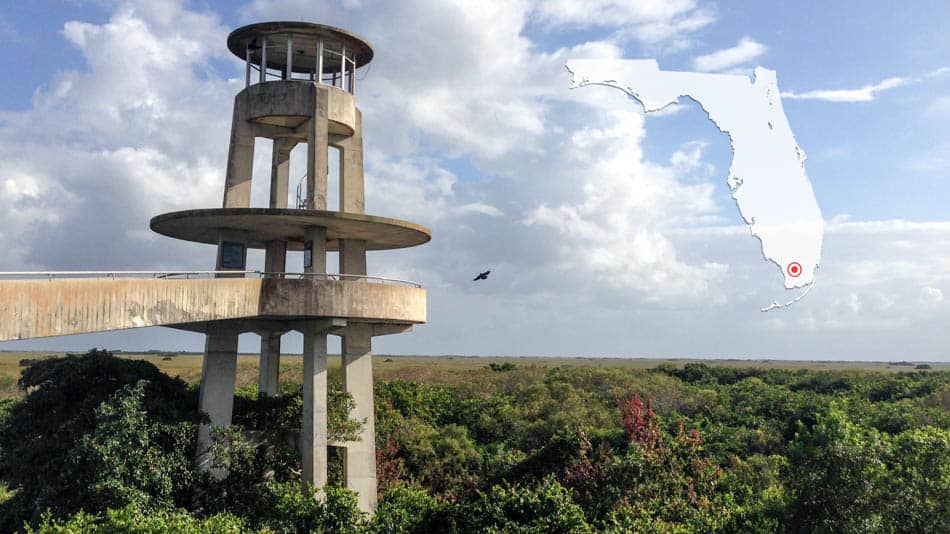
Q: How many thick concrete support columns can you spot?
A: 4